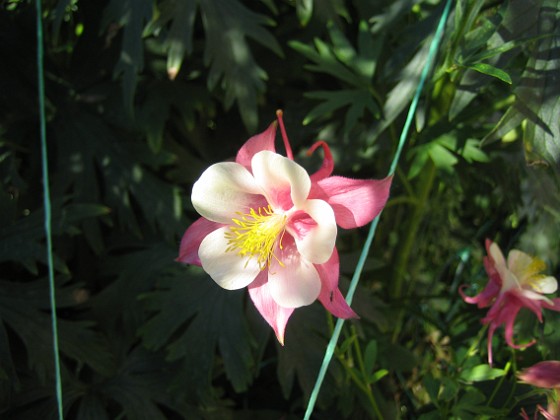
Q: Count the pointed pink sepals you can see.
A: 5